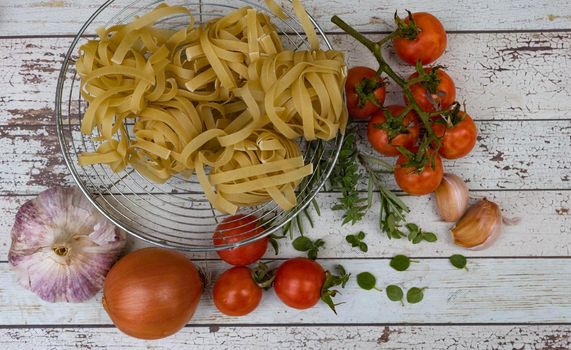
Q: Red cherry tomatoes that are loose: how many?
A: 3